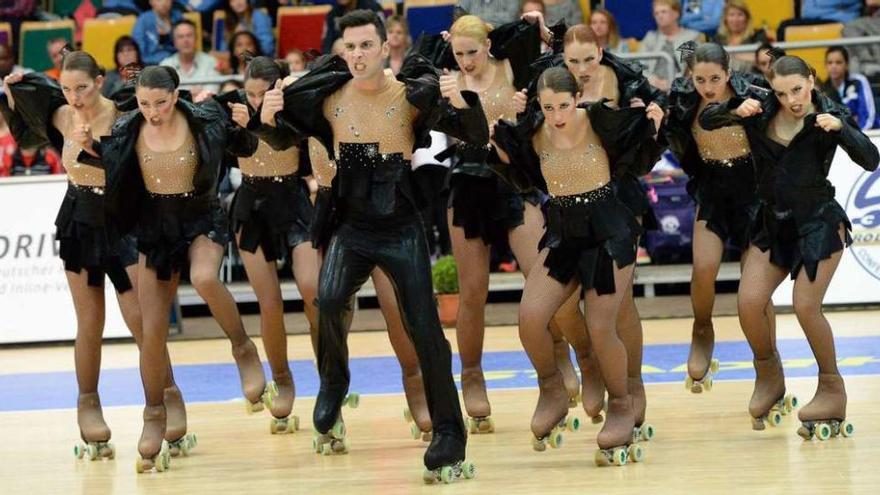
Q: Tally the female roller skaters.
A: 9